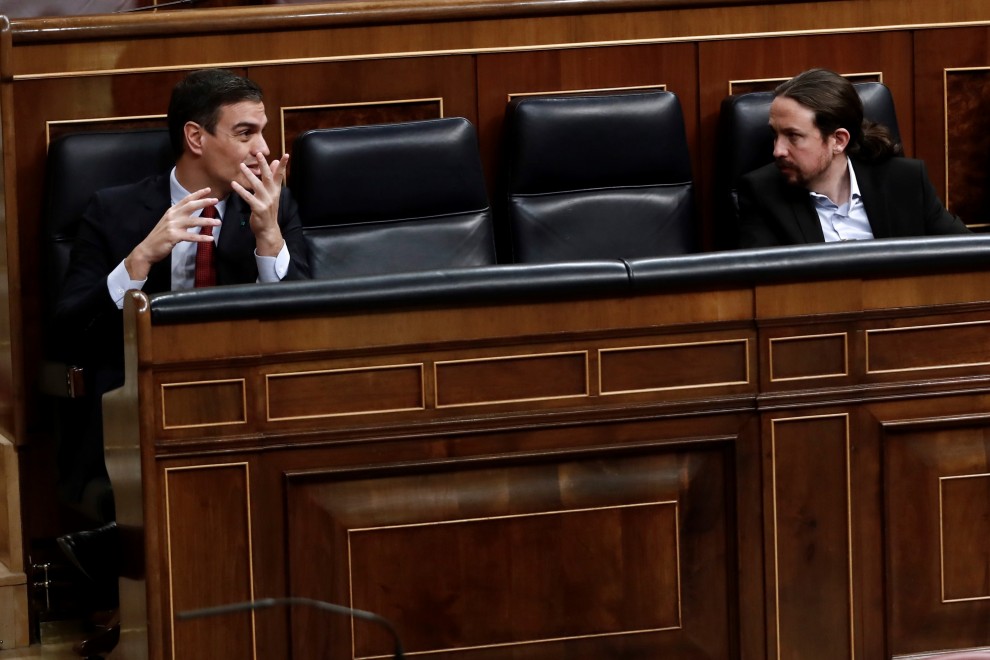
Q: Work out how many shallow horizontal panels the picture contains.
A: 6